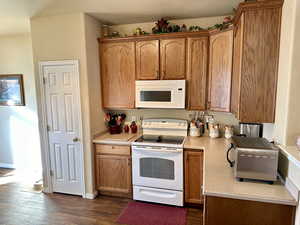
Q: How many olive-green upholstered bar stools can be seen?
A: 0